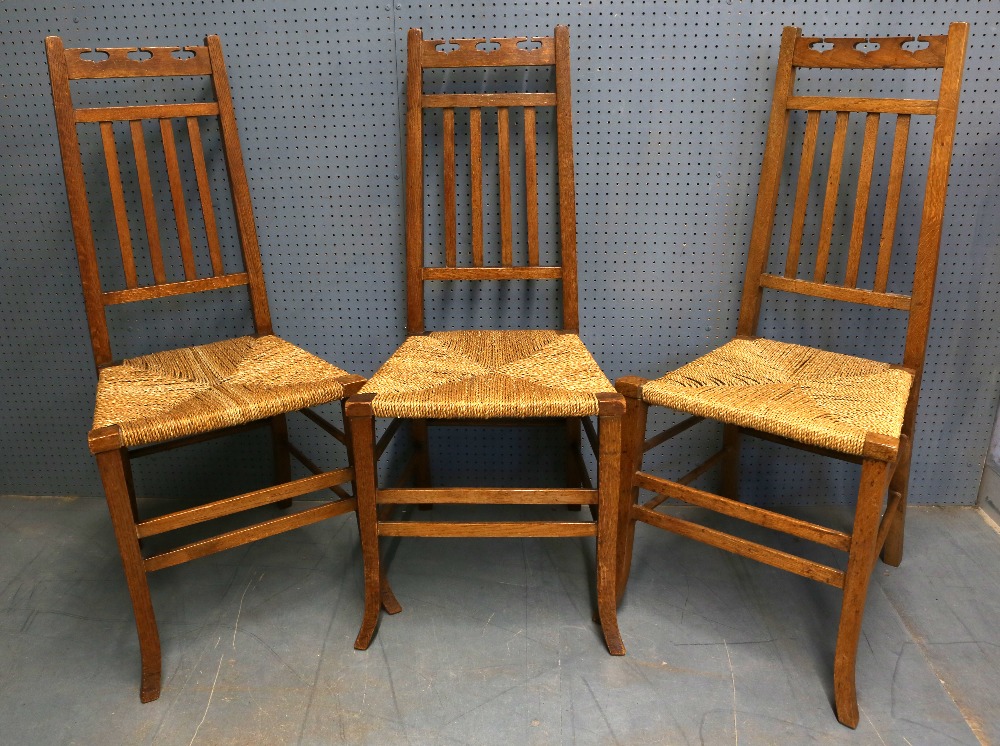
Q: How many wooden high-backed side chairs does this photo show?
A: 3